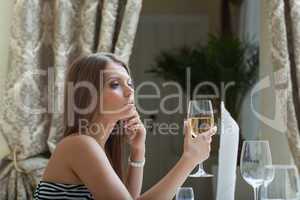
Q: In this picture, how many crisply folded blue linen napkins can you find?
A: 0